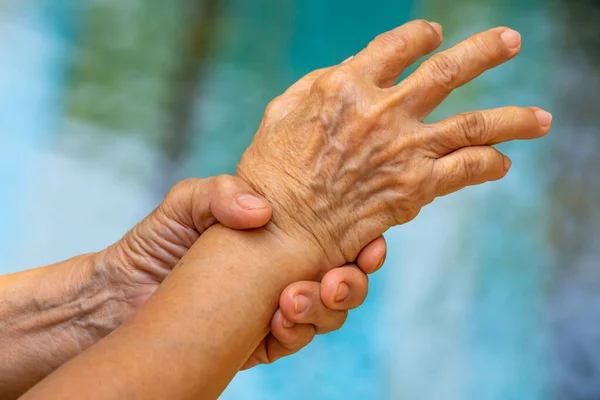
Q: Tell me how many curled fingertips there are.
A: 4